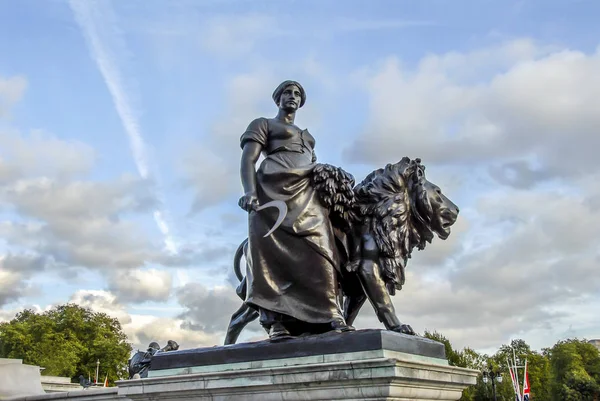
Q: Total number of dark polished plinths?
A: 1